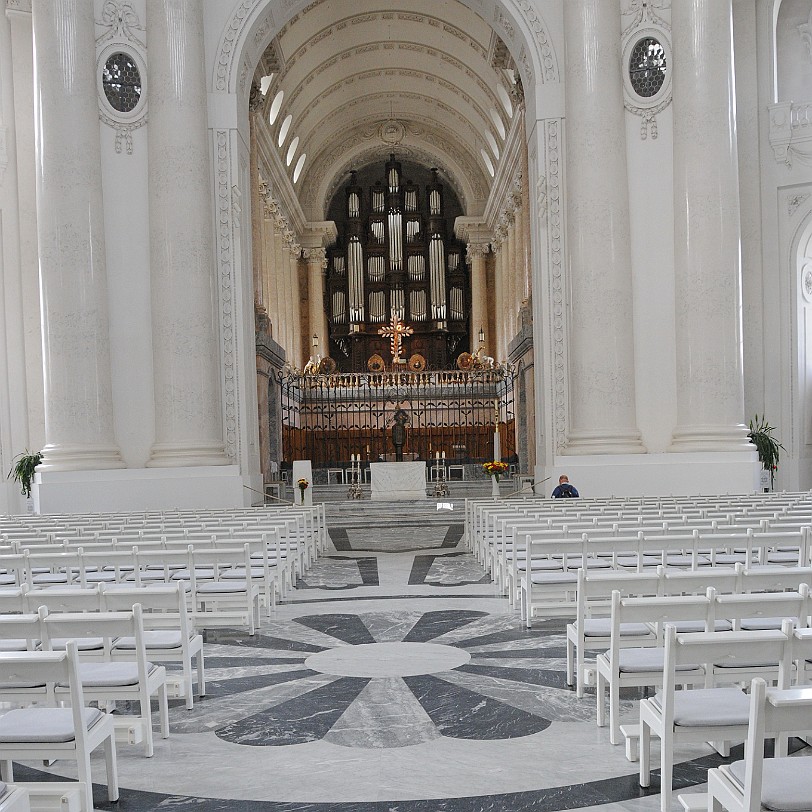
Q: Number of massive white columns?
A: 4